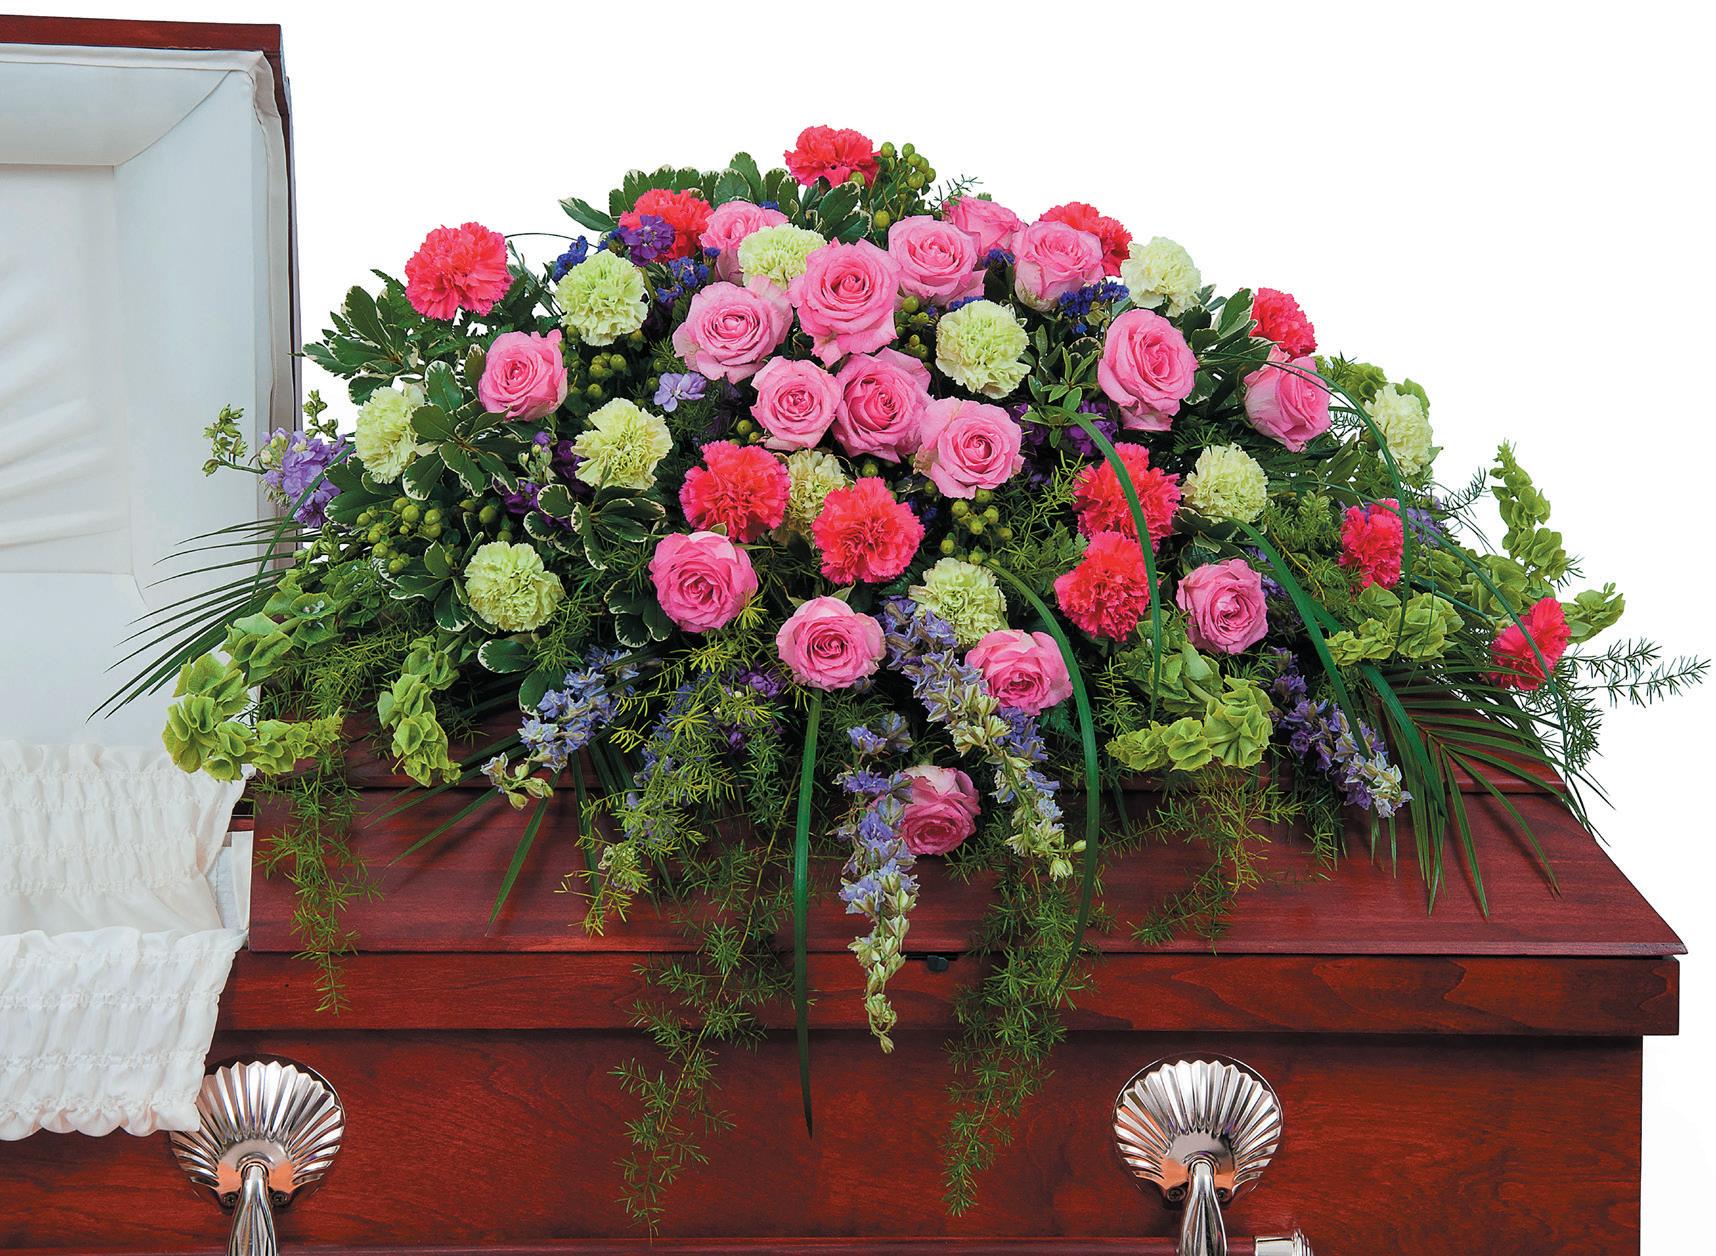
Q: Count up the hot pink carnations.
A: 11